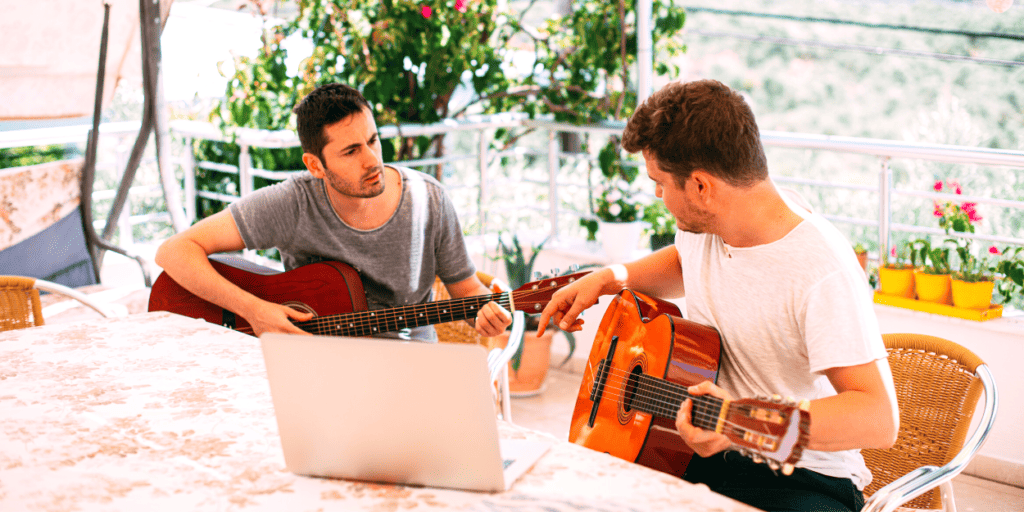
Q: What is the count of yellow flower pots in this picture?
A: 3